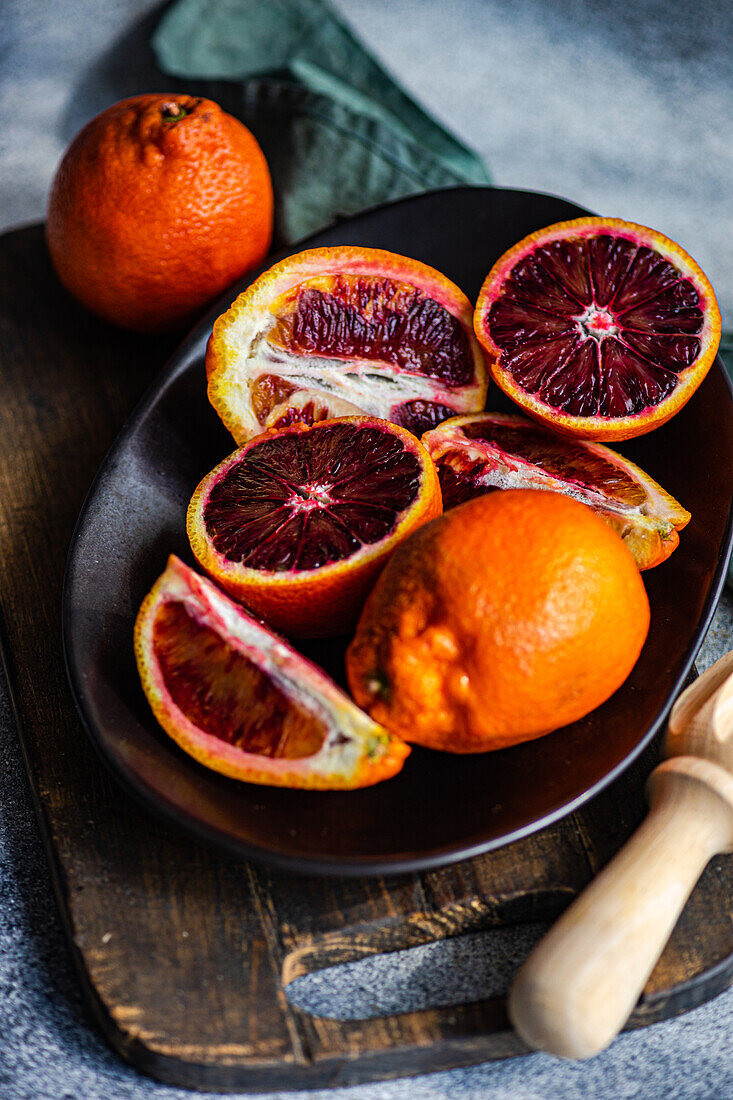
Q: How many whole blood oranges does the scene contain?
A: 2